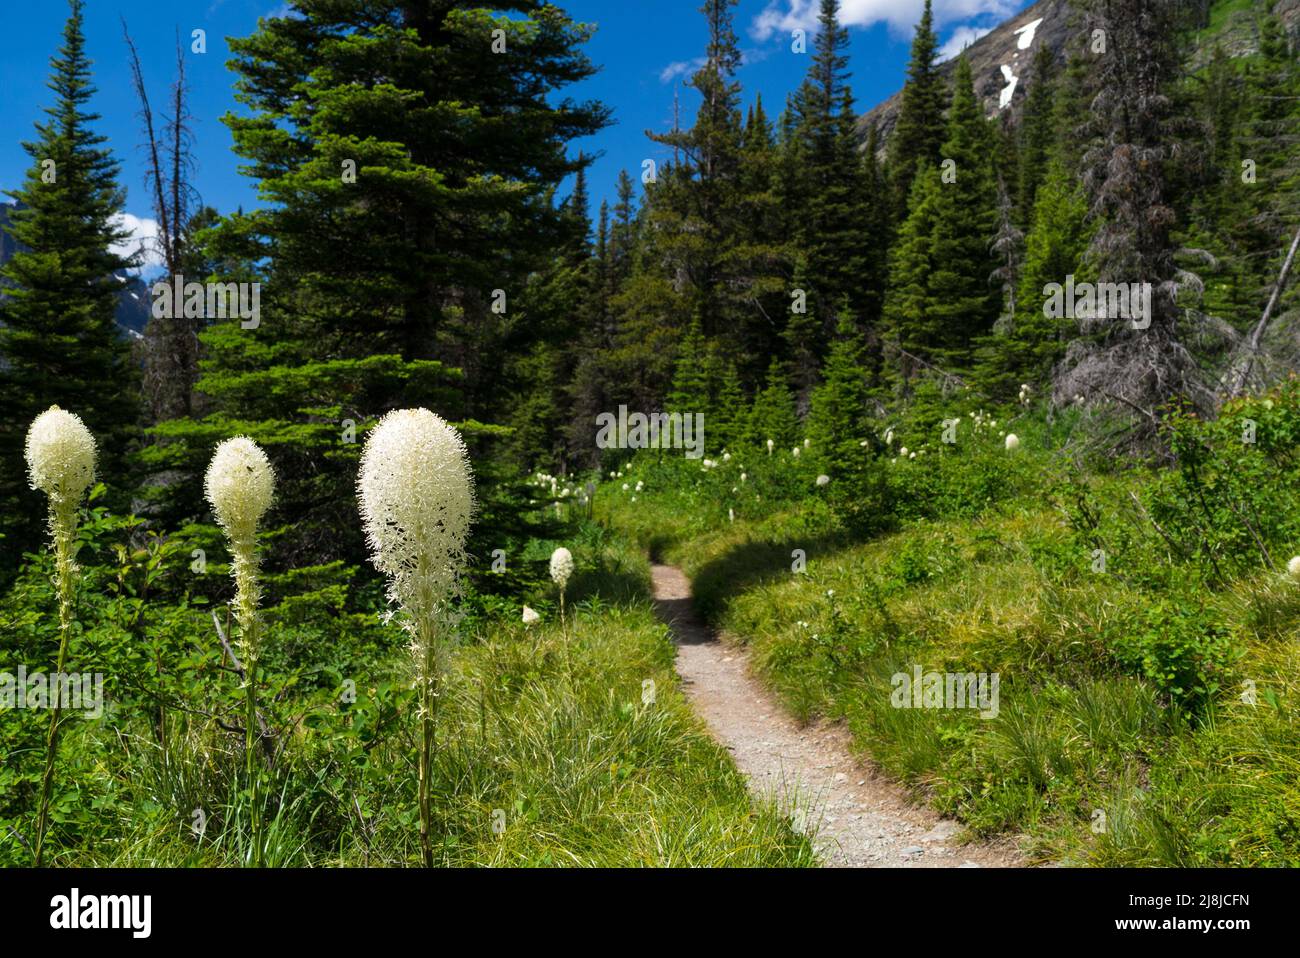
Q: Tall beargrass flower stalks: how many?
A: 3